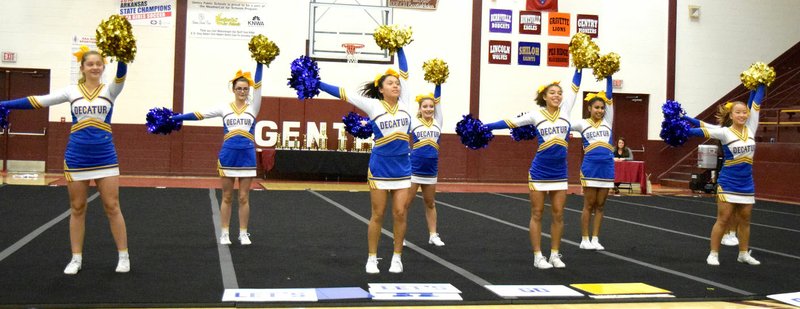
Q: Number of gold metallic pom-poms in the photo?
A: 7